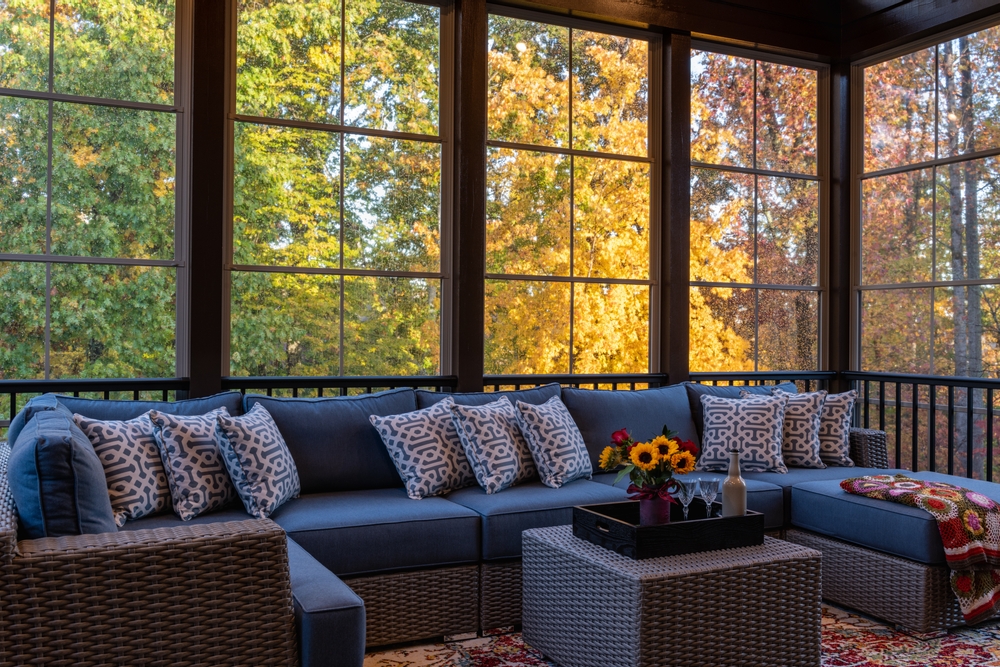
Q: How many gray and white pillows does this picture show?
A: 9